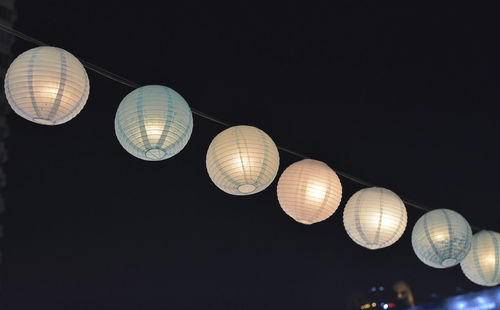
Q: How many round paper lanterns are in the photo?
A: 7